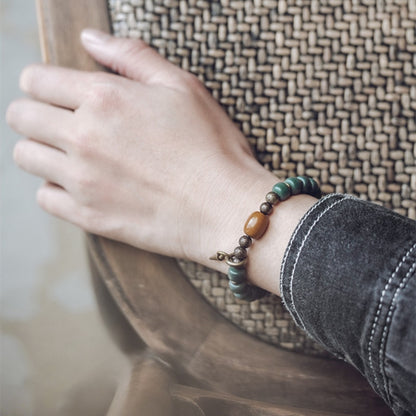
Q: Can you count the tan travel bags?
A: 0